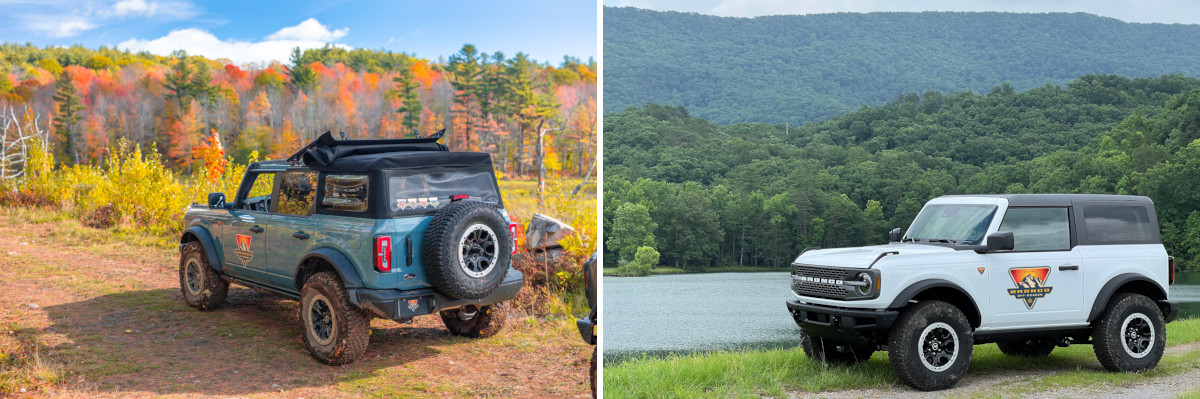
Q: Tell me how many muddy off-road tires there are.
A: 3